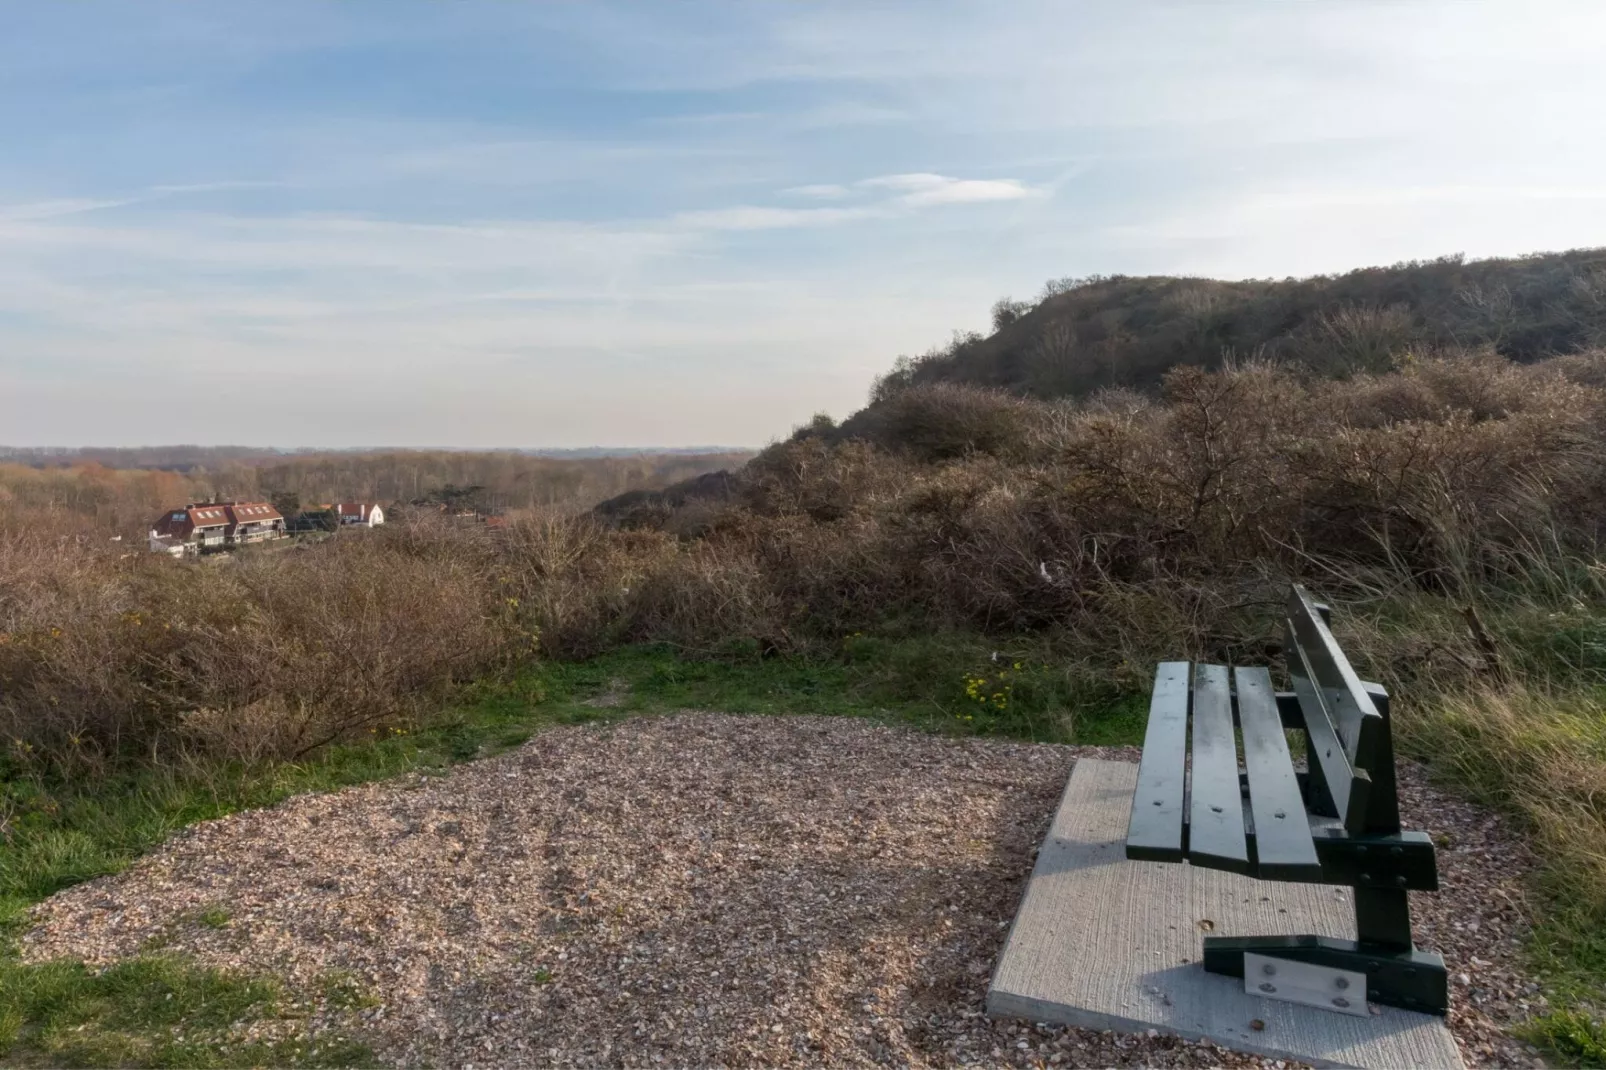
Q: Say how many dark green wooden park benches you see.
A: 1